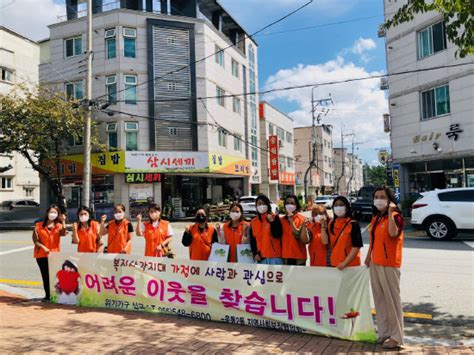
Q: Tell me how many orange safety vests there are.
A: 11